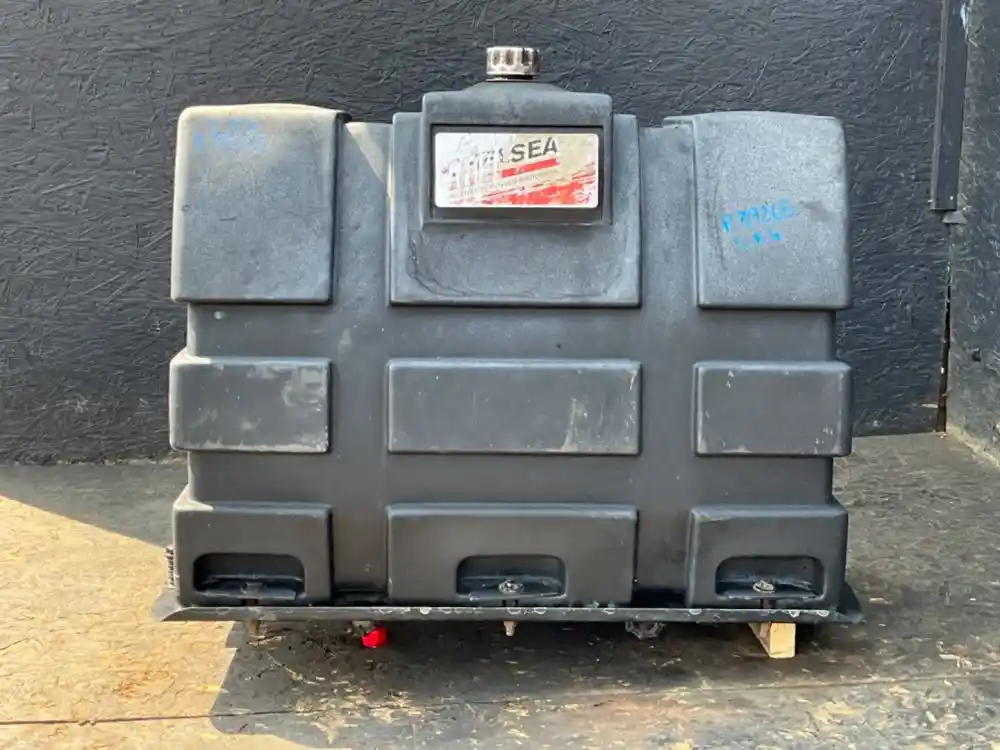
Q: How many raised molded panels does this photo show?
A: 9